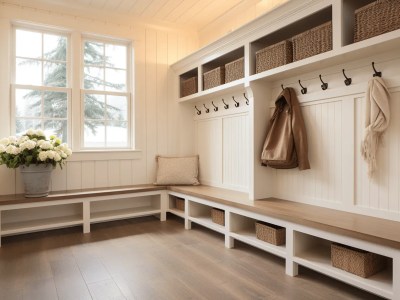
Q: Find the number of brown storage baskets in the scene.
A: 10